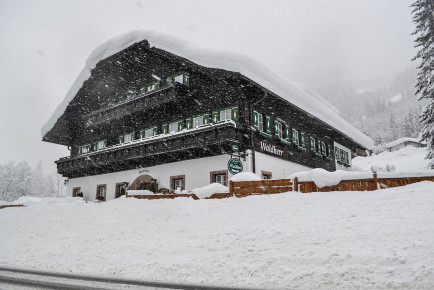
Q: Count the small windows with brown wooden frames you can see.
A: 6